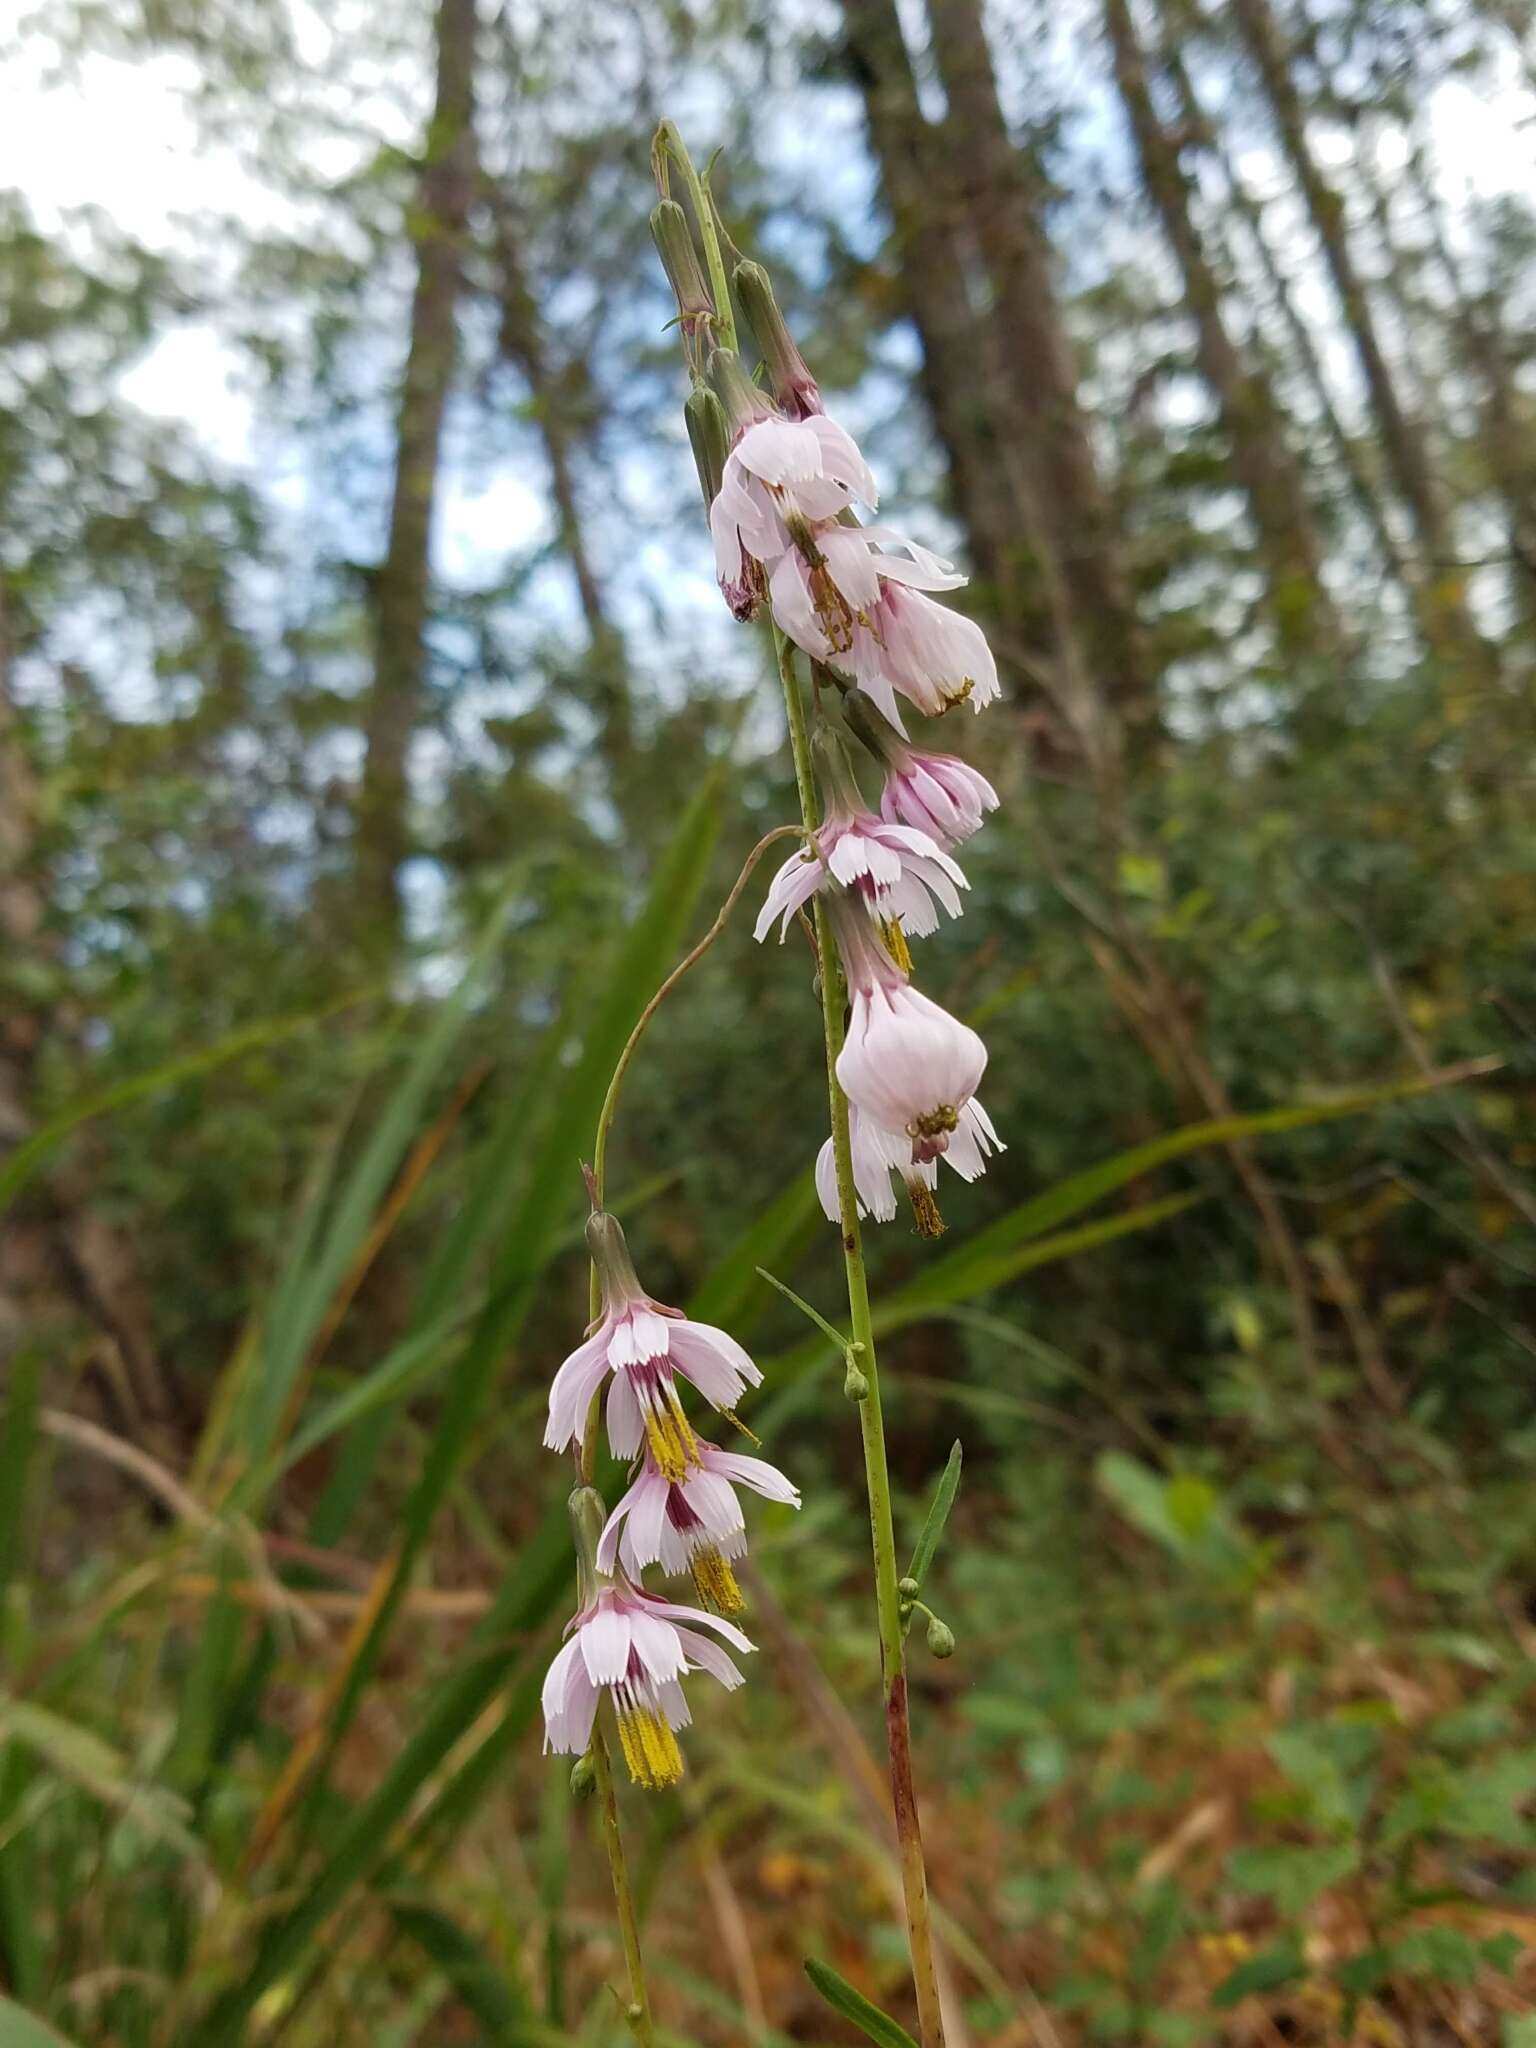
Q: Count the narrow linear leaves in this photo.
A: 3